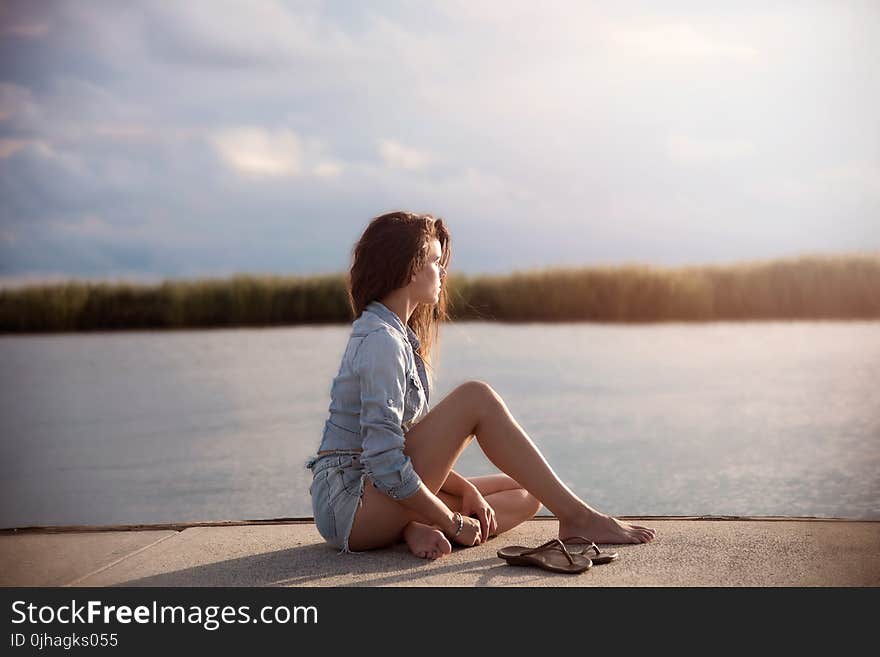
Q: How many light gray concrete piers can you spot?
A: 1